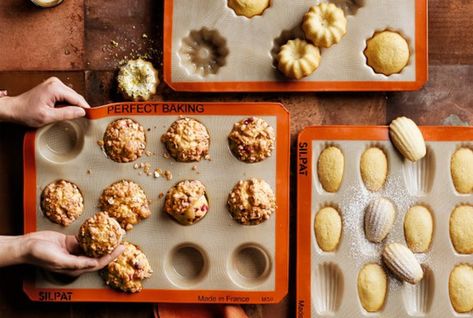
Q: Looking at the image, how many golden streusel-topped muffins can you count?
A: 9